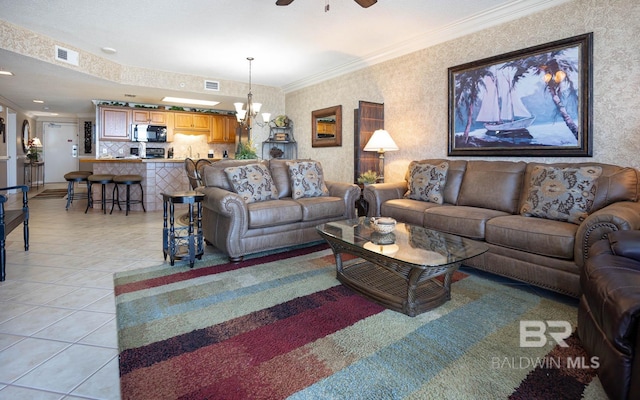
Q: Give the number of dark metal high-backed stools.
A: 0